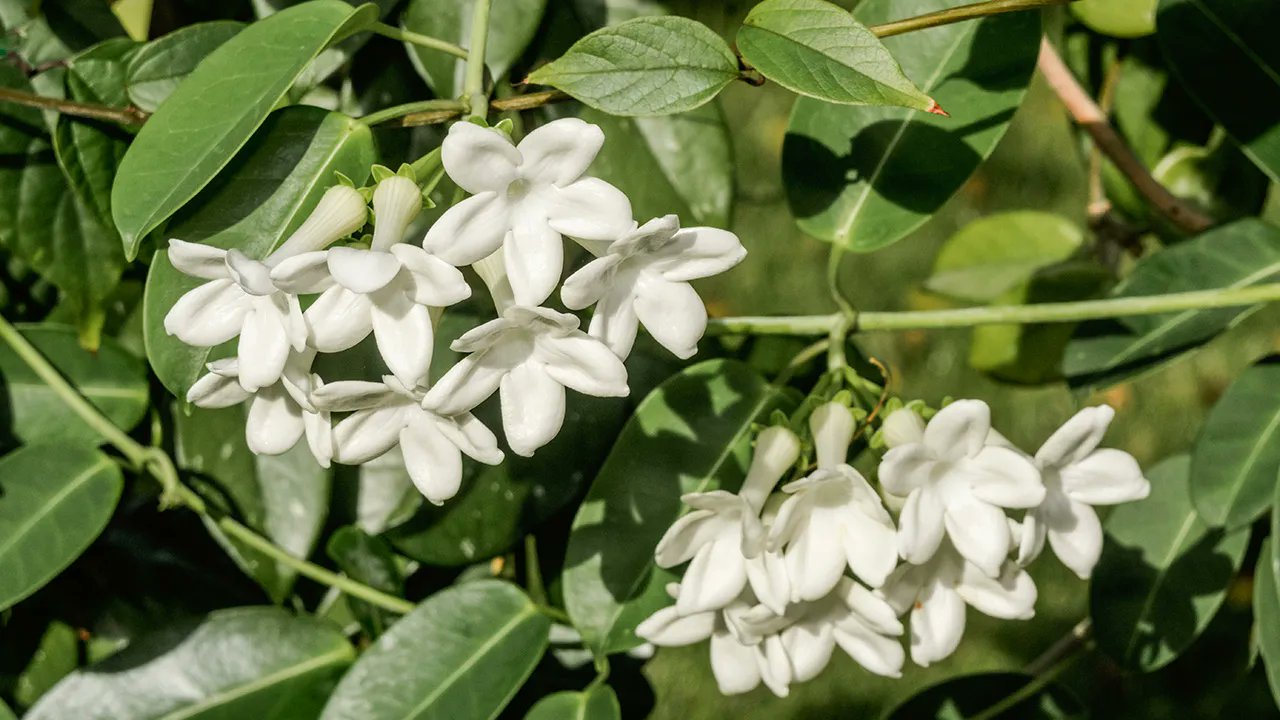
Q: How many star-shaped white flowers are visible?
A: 14